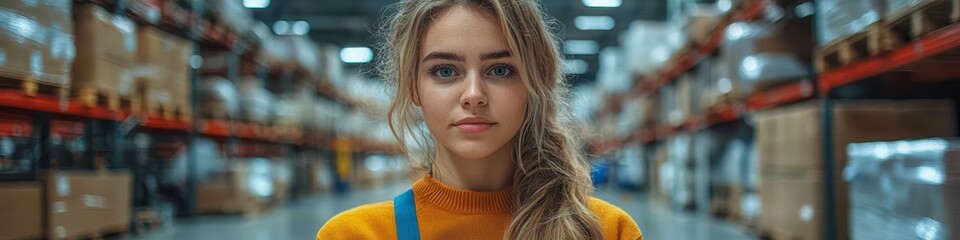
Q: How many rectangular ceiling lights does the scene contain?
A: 6